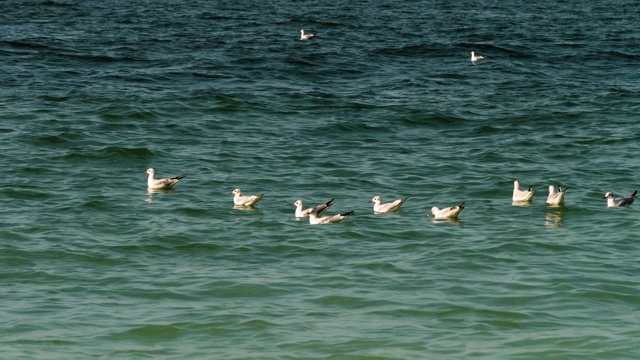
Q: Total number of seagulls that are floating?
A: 11